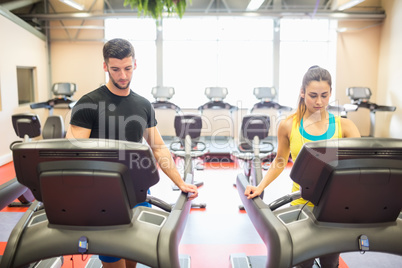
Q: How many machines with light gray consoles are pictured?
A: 5